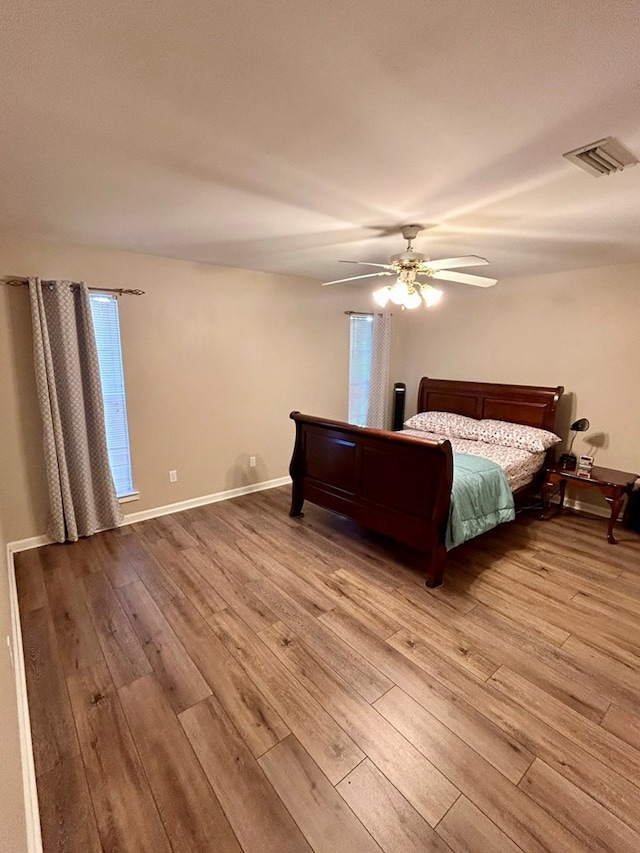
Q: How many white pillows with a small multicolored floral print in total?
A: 2